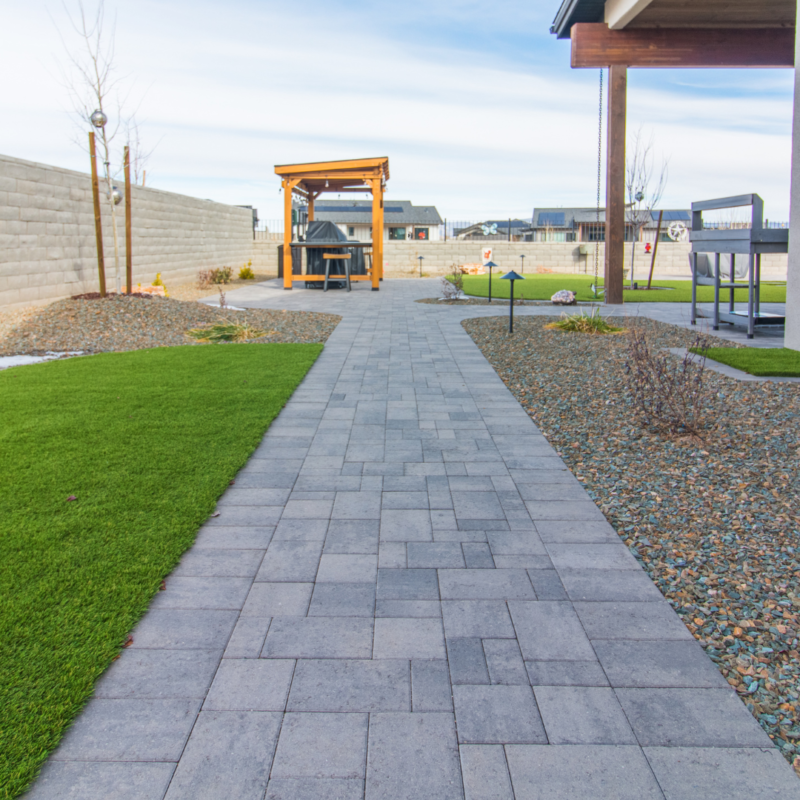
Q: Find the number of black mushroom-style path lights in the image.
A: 4